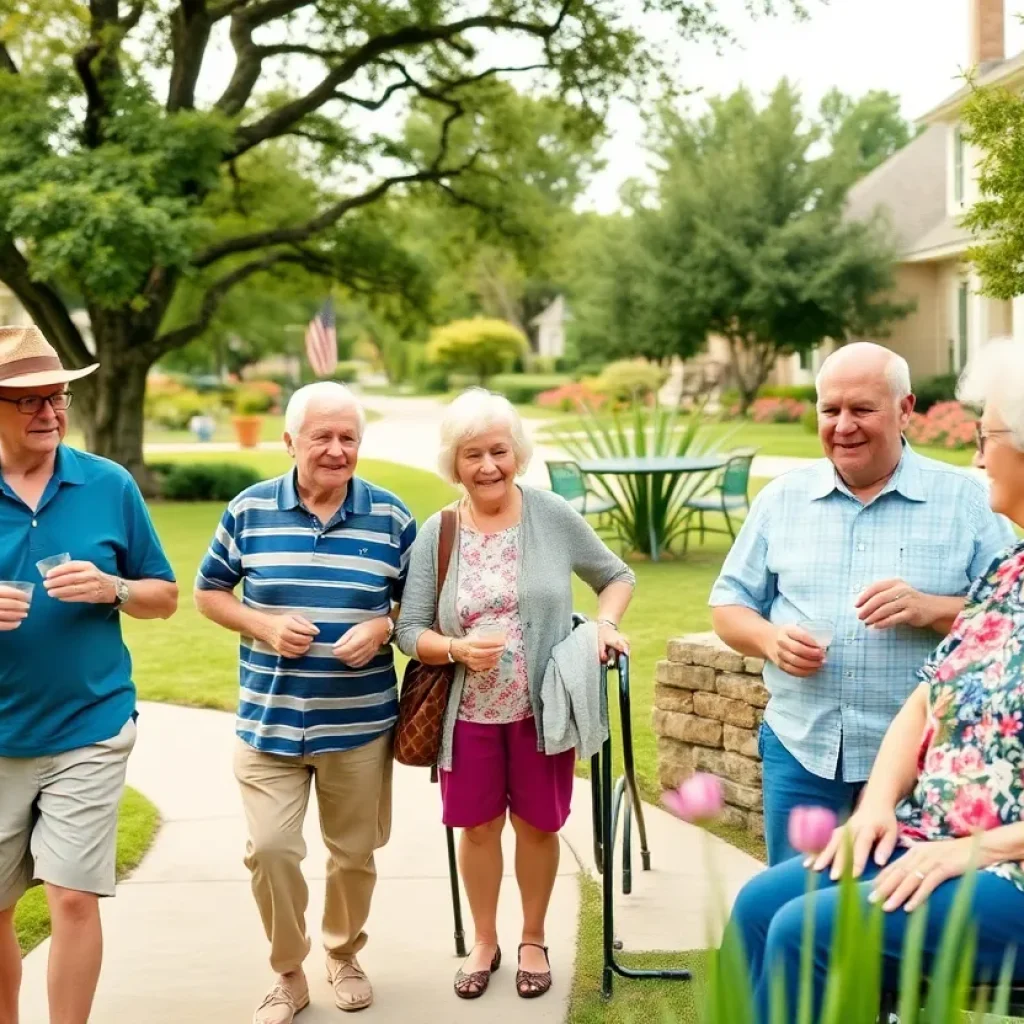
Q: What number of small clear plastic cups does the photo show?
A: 4